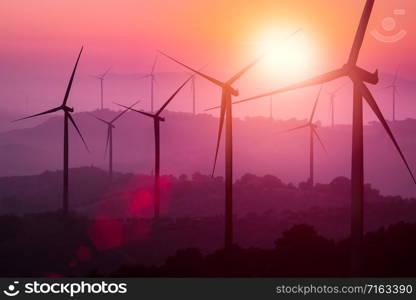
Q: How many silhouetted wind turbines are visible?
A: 12